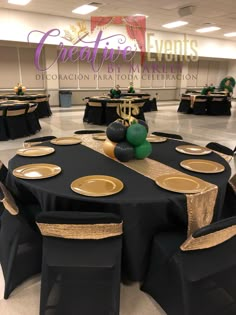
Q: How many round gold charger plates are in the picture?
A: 9